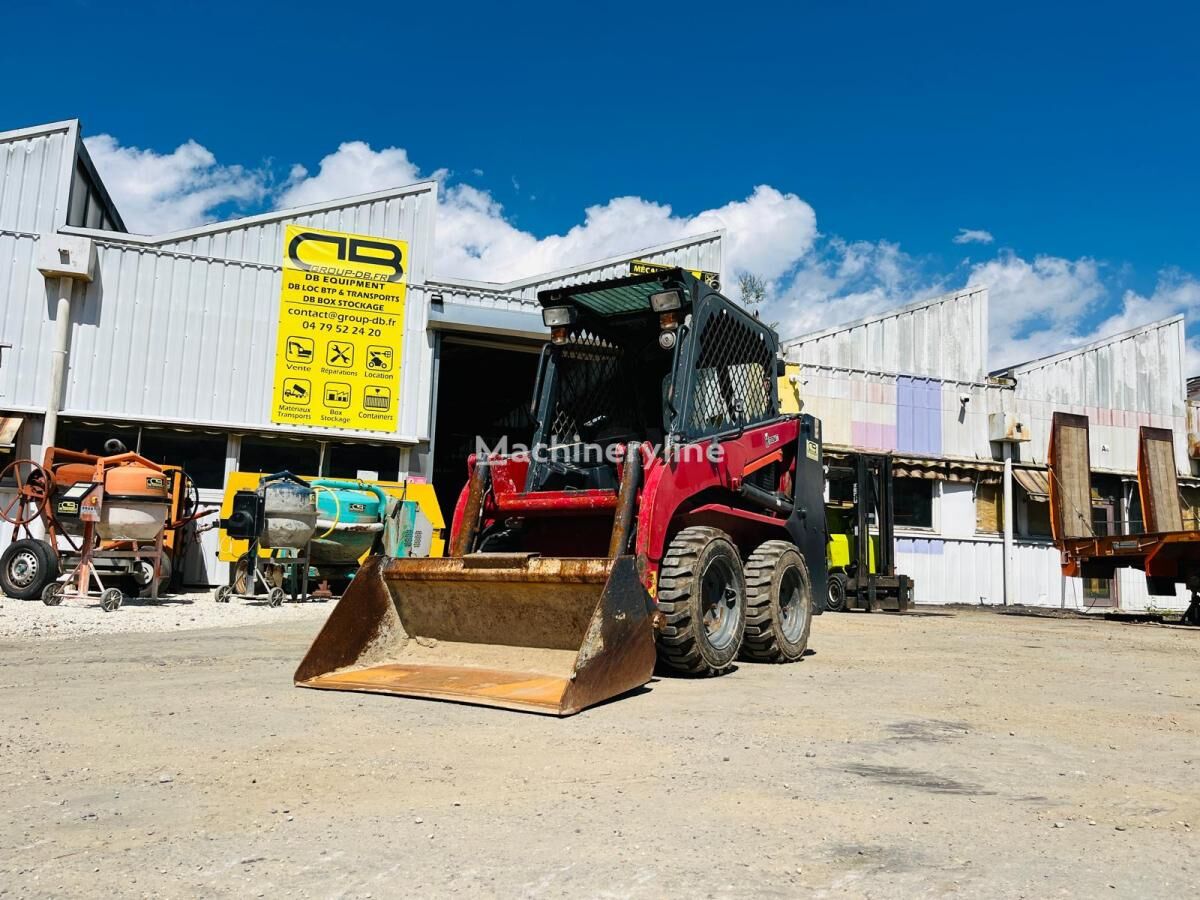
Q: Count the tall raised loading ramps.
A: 2